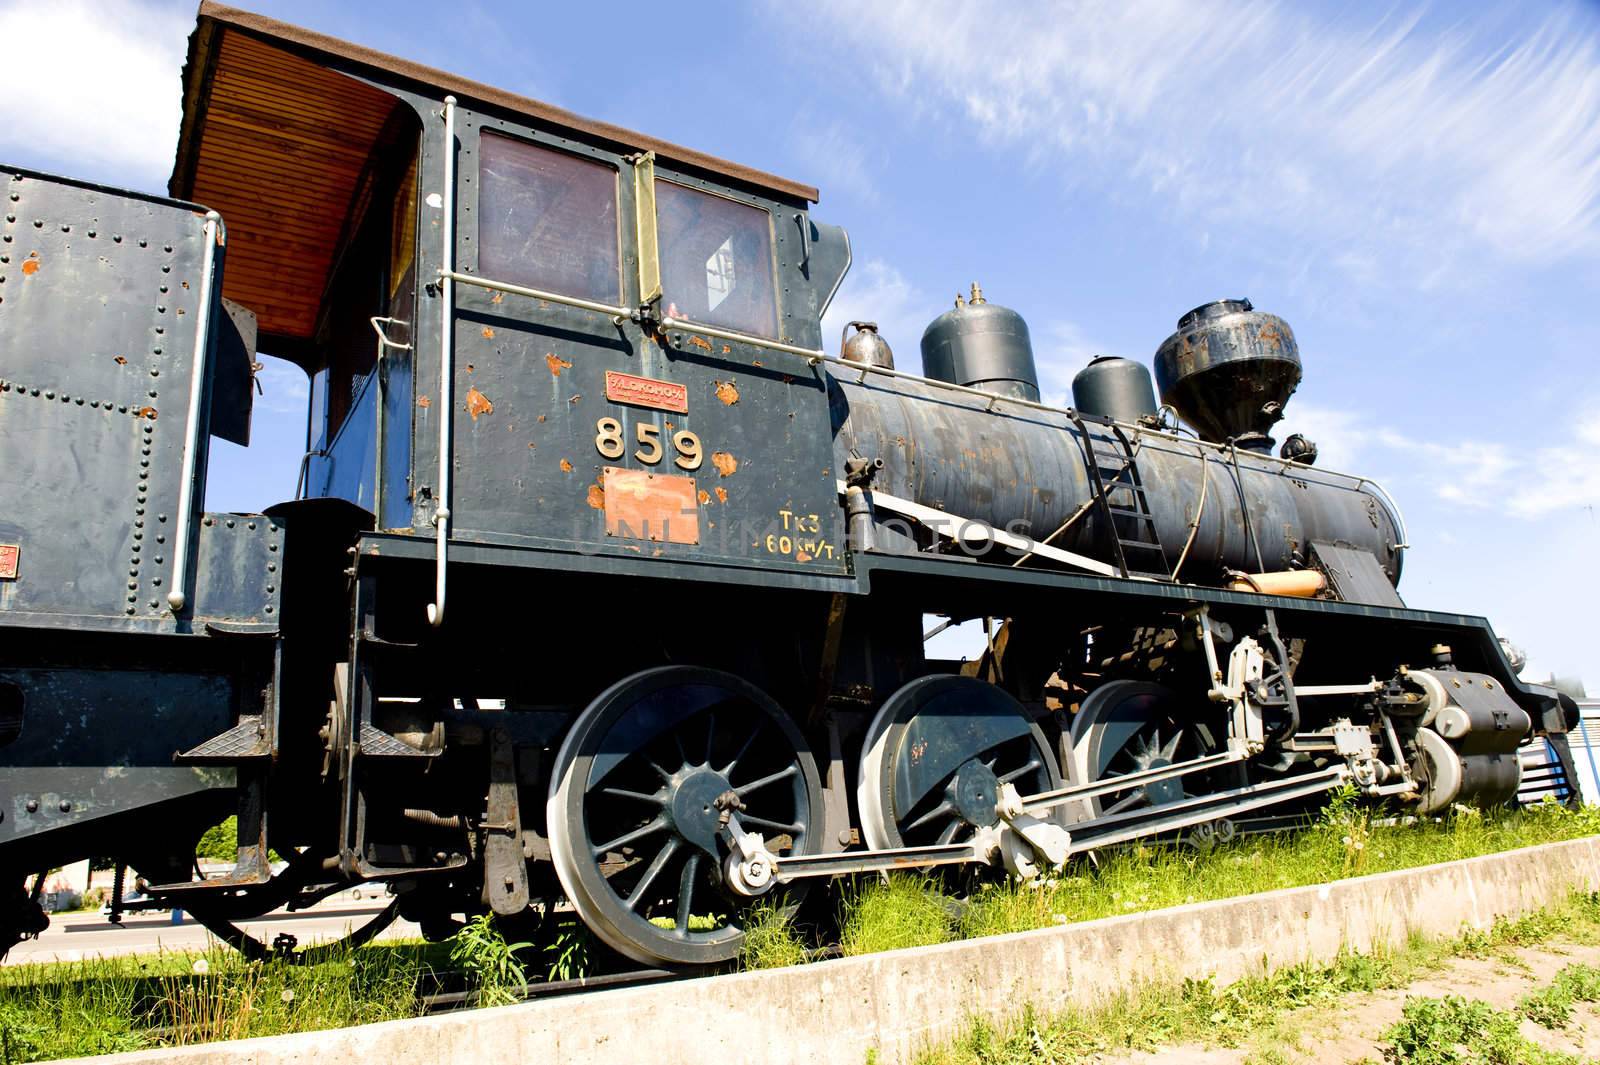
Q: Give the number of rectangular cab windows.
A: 2